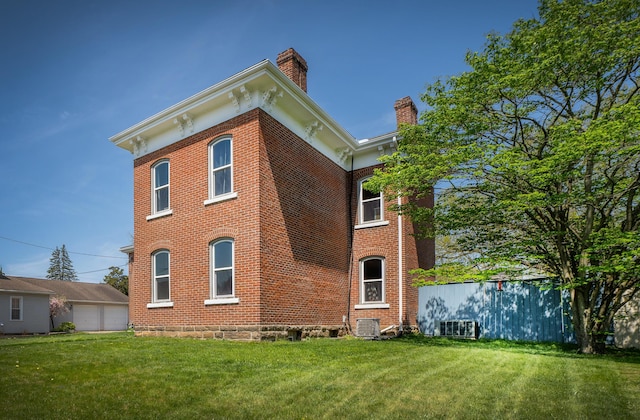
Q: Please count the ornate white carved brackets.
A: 14